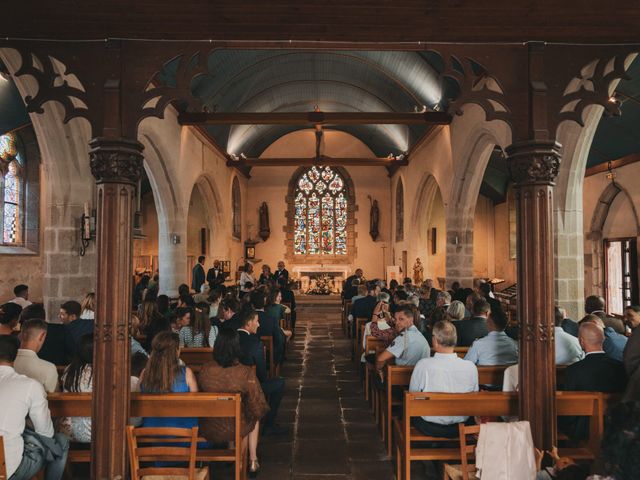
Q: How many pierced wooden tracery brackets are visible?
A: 4